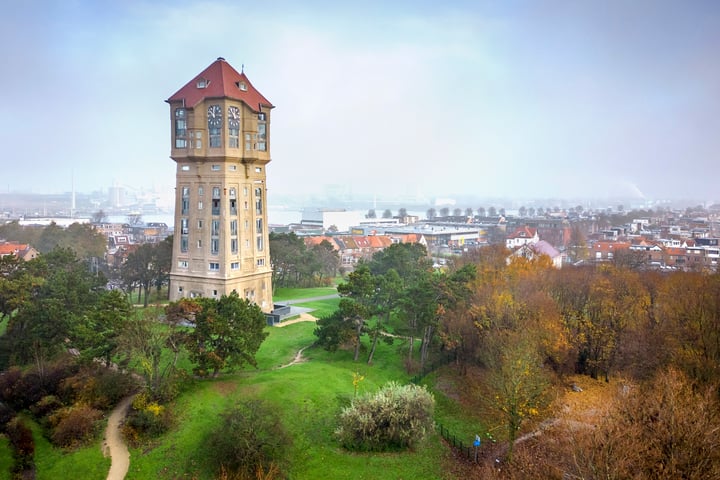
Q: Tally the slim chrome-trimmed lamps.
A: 0